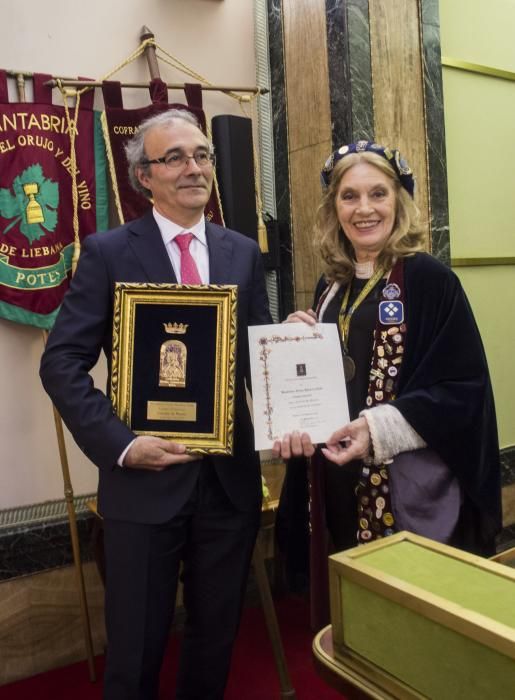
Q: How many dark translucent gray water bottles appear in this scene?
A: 0